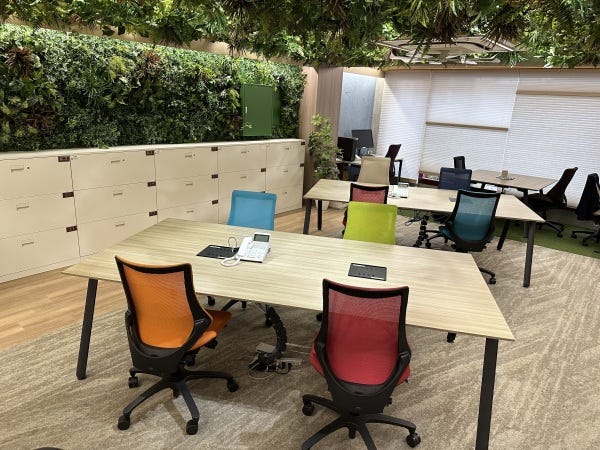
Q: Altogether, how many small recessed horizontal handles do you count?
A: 14